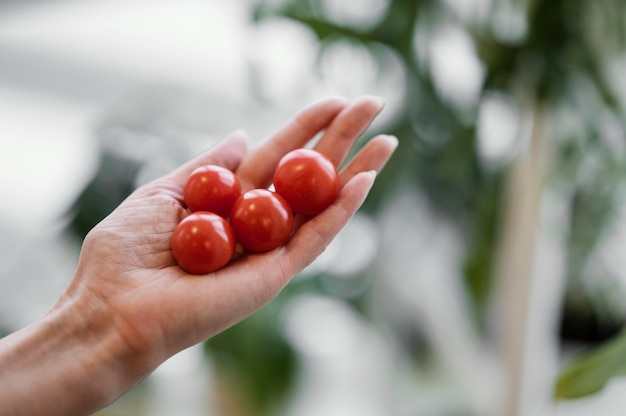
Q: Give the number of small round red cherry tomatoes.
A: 4